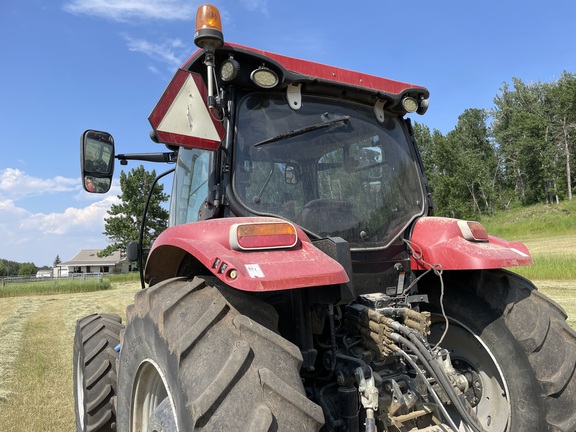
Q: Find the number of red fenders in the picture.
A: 2